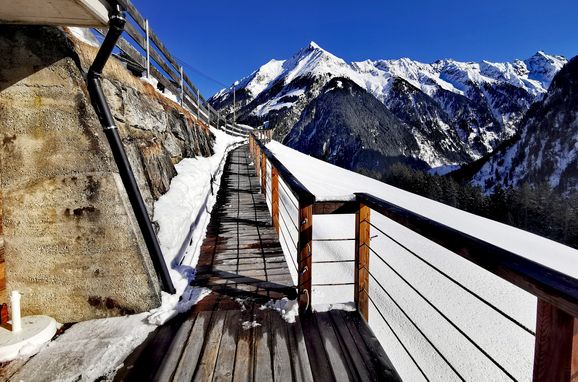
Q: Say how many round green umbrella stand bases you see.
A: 0